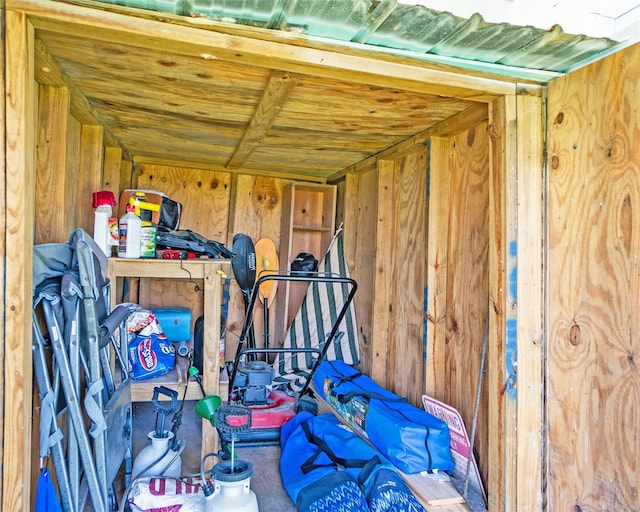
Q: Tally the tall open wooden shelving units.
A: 1